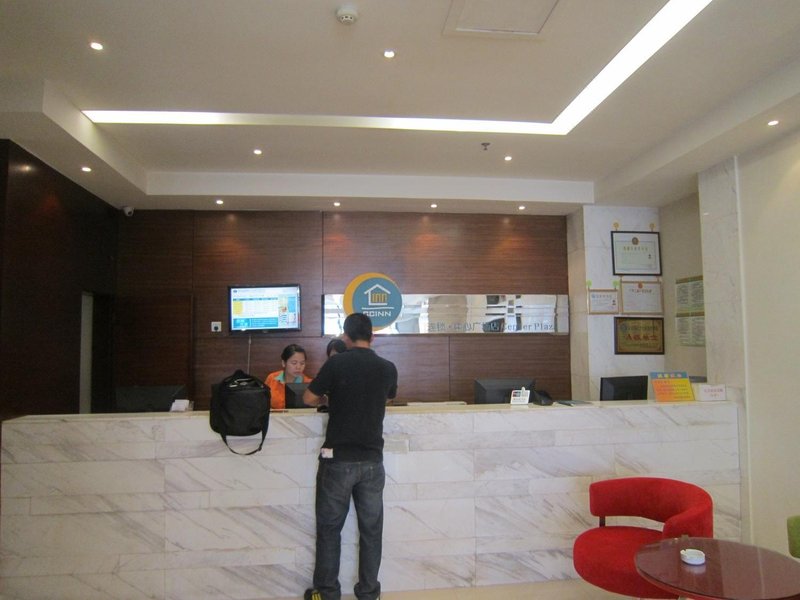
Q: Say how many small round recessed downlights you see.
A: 10